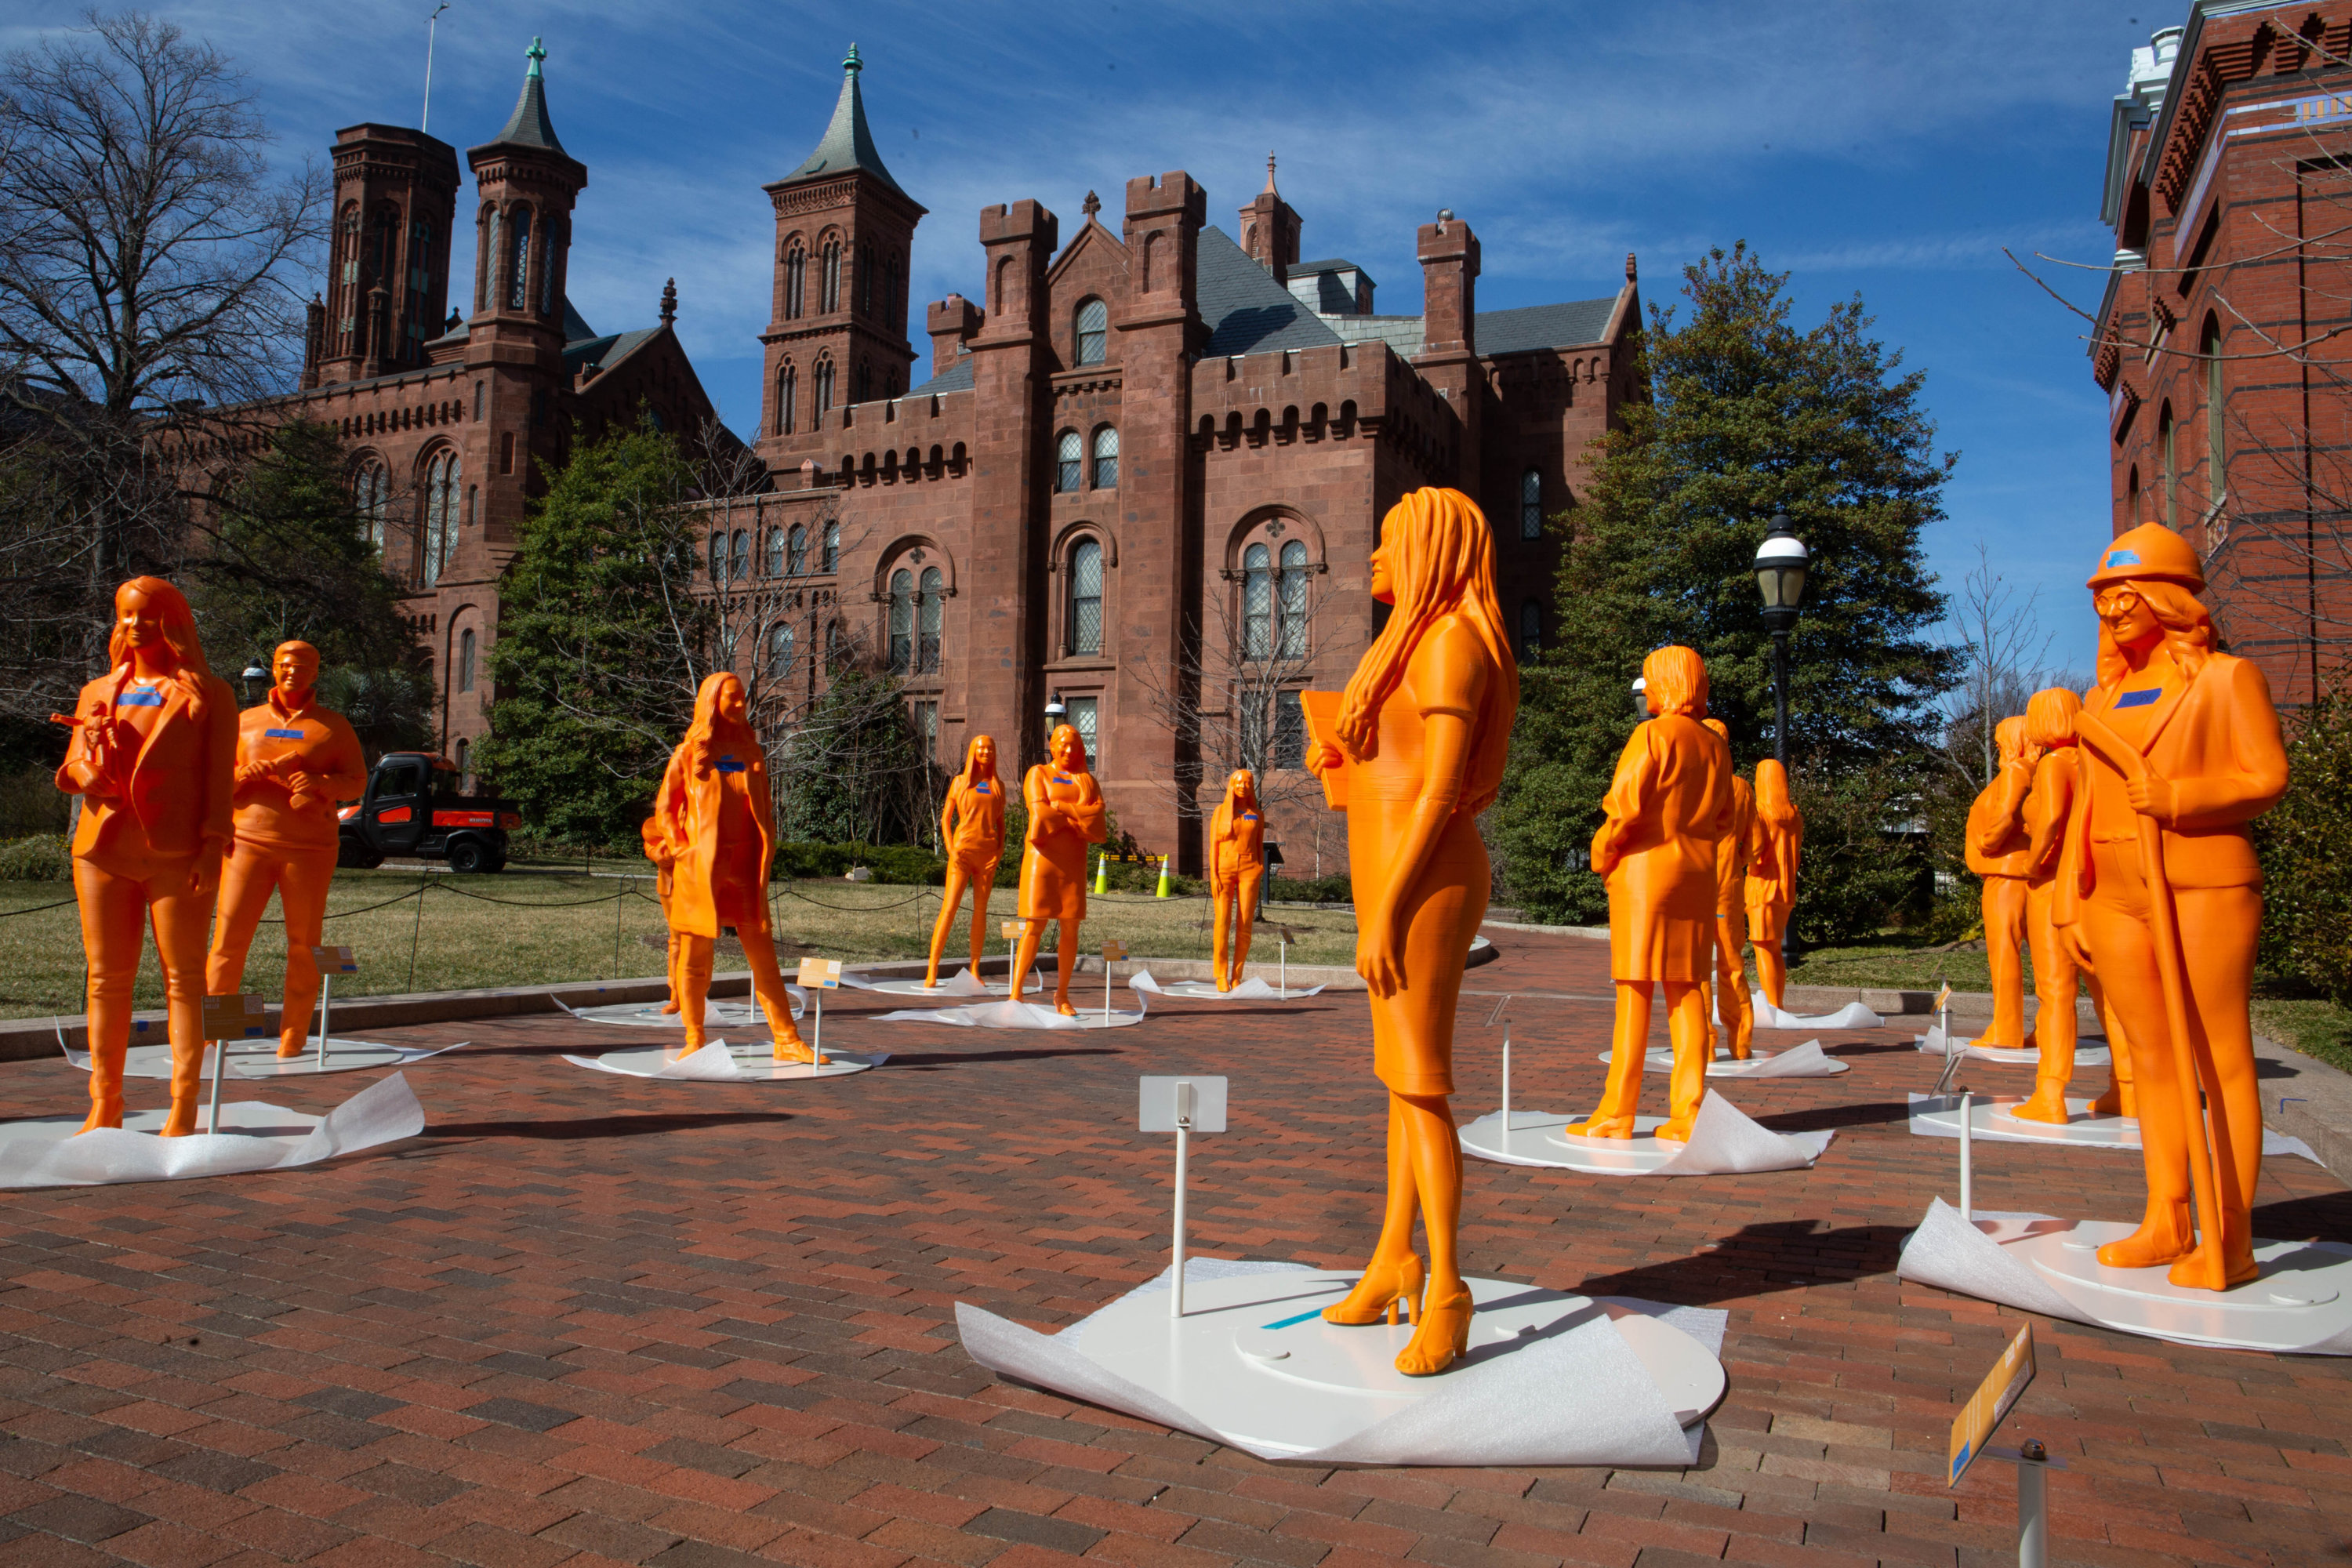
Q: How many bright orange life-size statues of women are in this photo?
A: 14